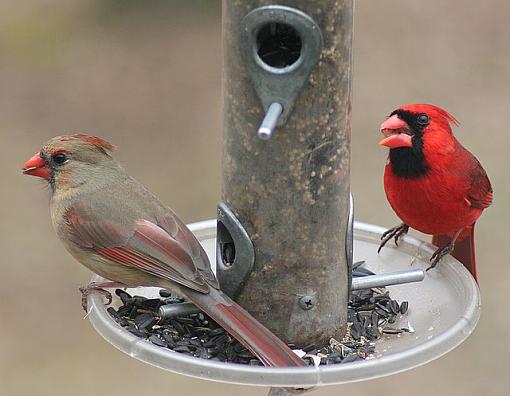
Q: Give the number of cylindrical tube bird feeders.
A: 1